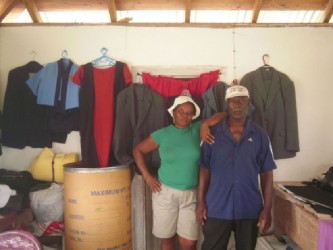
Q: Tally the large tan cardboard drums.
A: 1